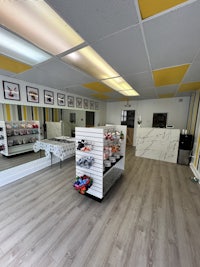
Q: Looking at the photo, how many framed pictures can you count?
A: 9